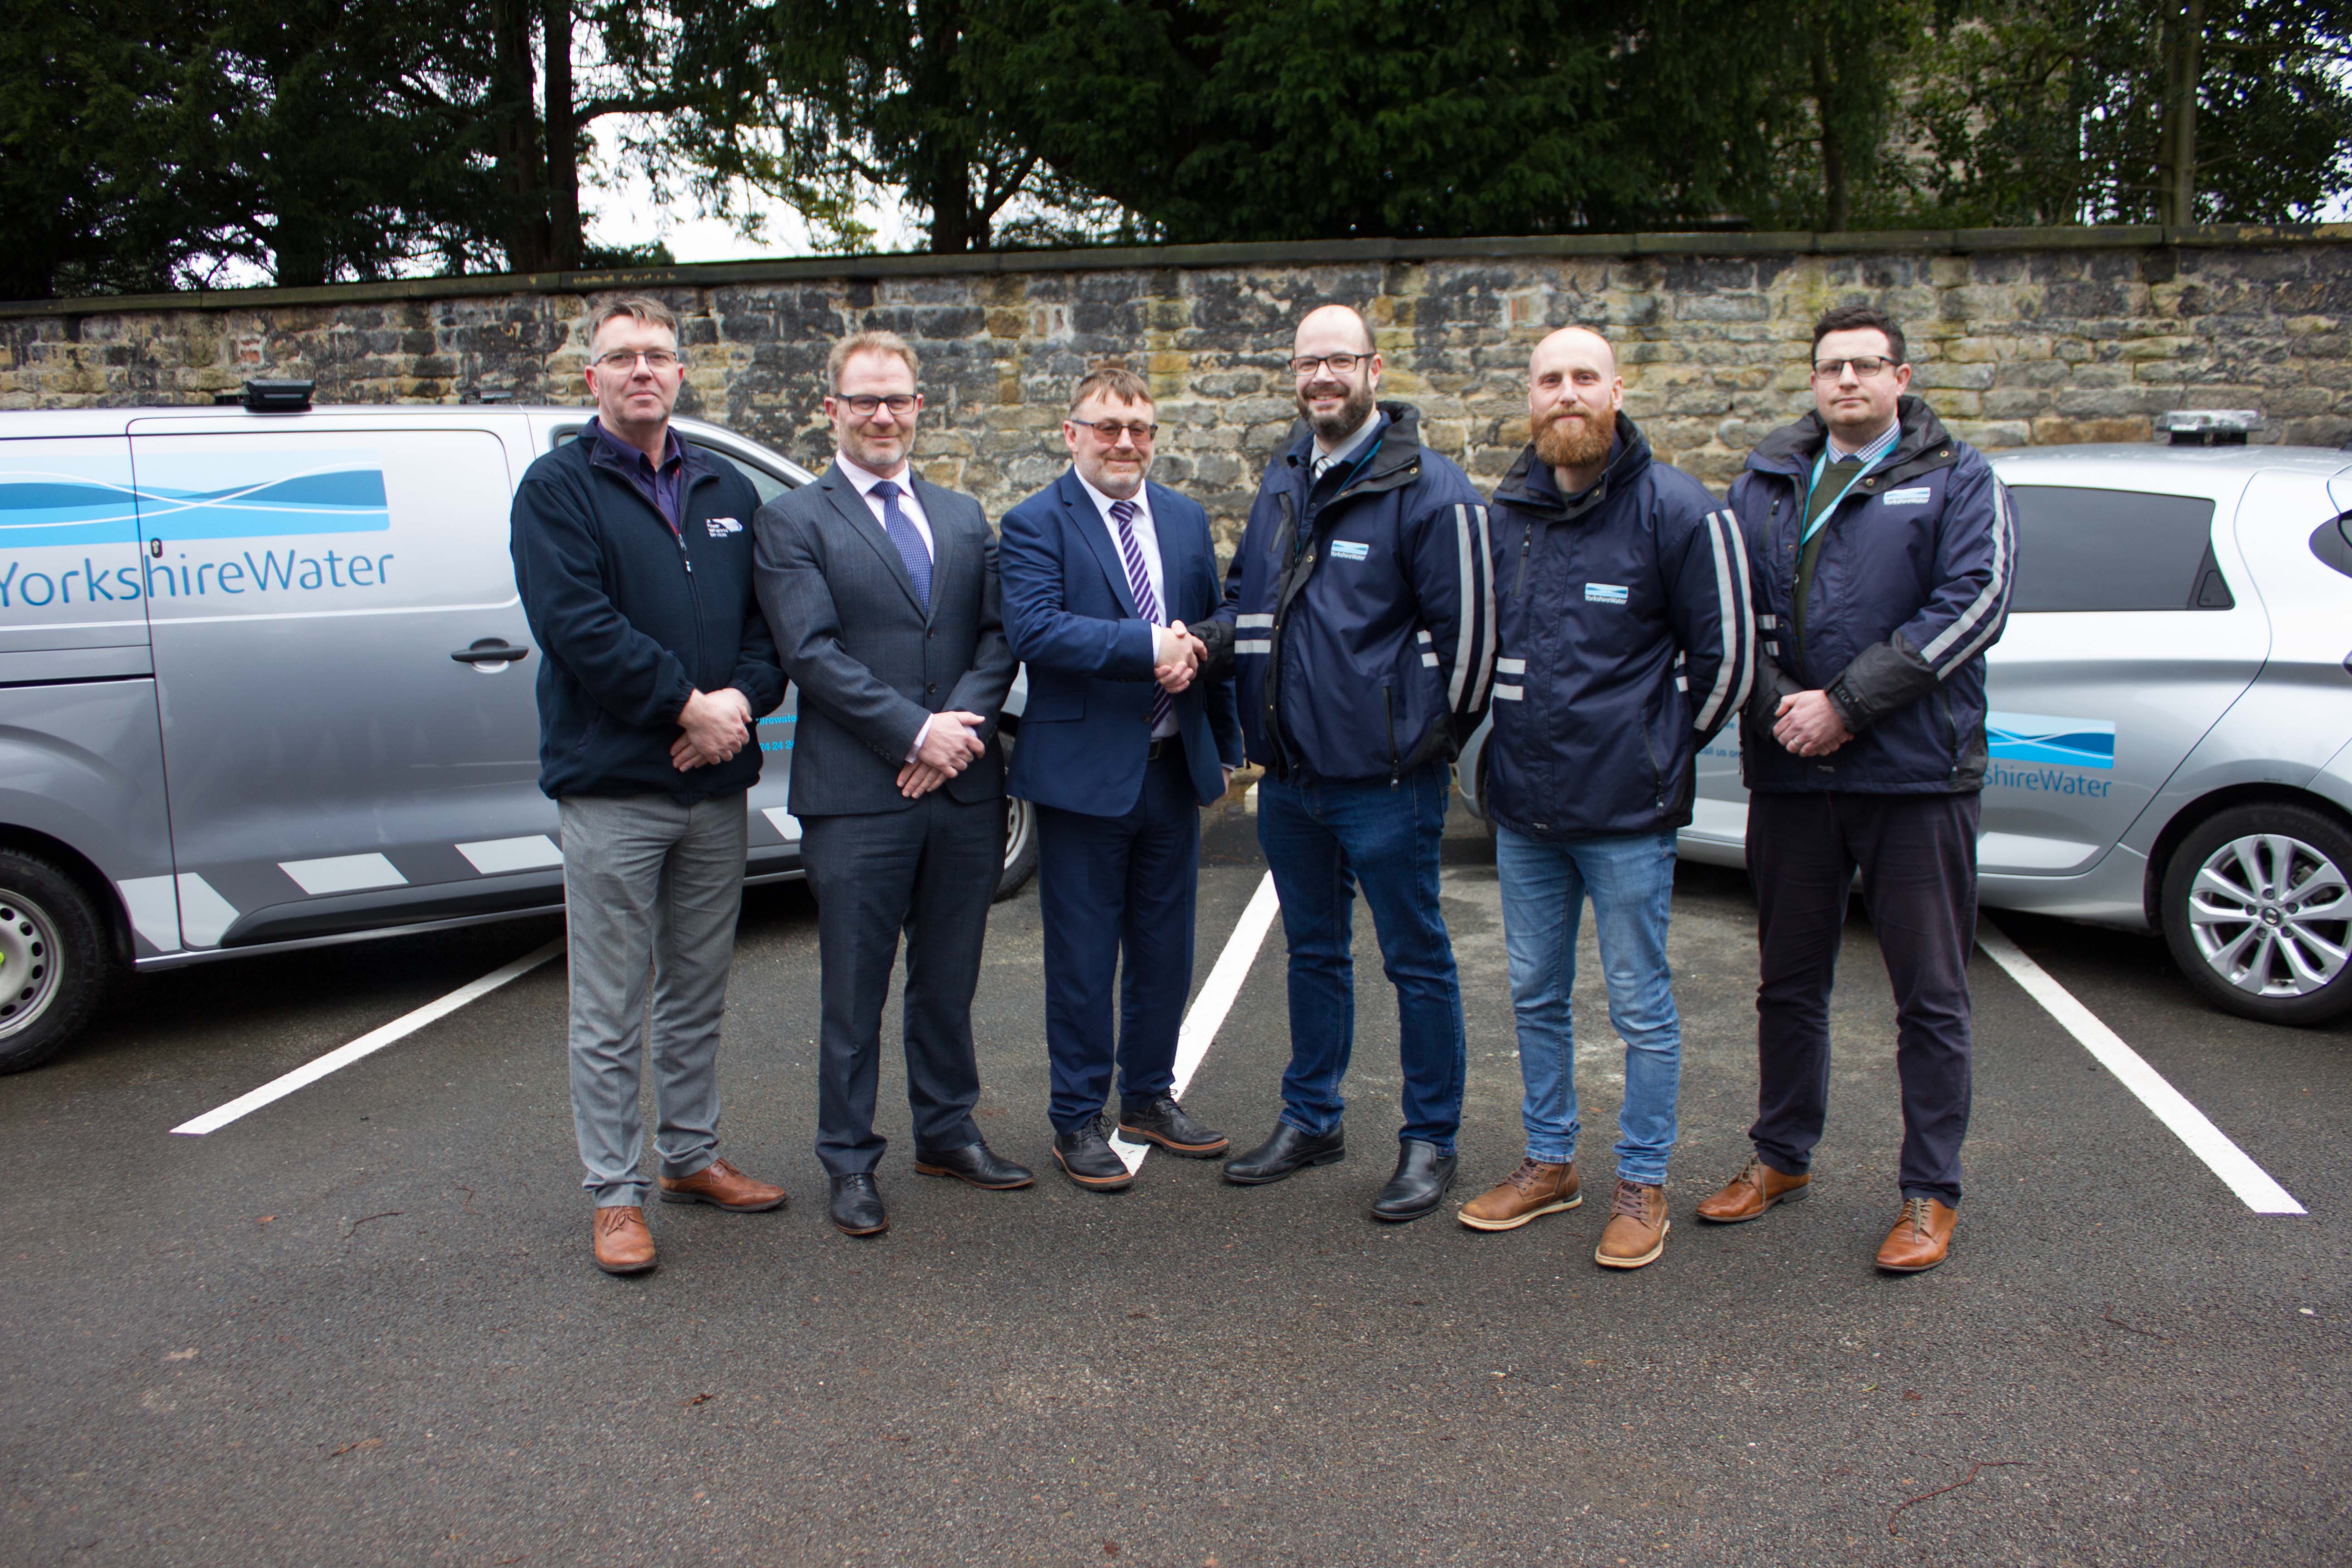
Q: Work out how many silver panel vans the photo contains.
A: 1